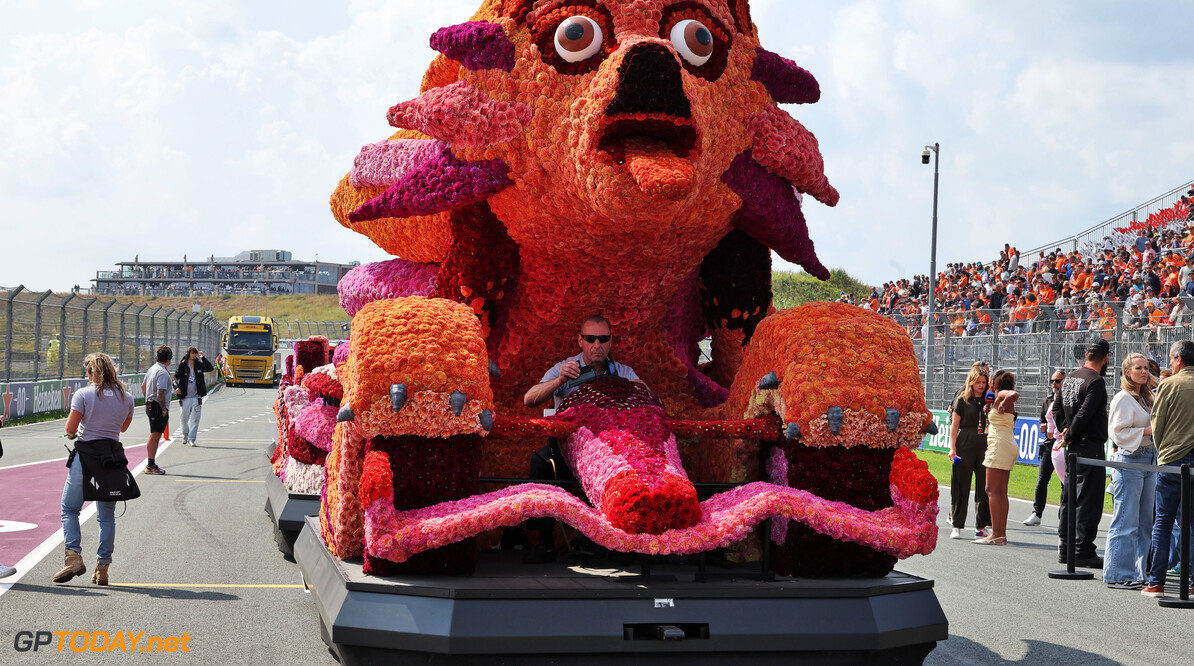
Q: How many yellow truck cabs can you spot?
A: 1